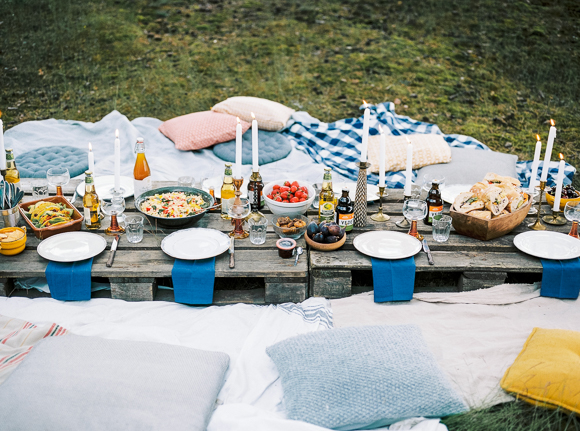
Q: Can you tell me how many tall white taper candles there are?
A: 11